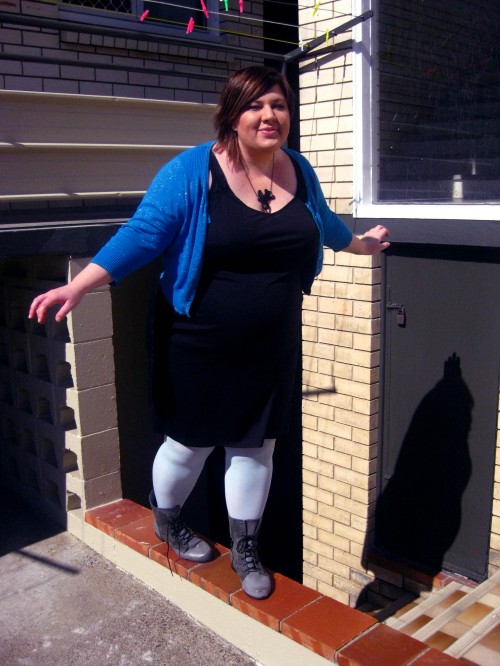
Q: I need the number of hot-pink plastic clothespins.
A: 4